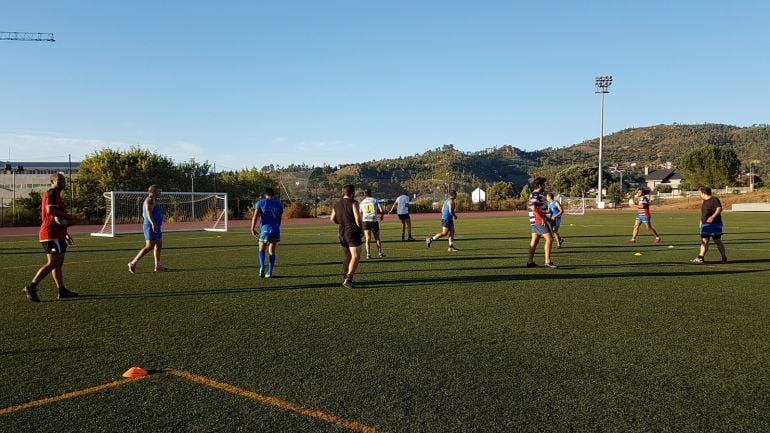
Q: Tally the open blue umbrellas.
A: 0